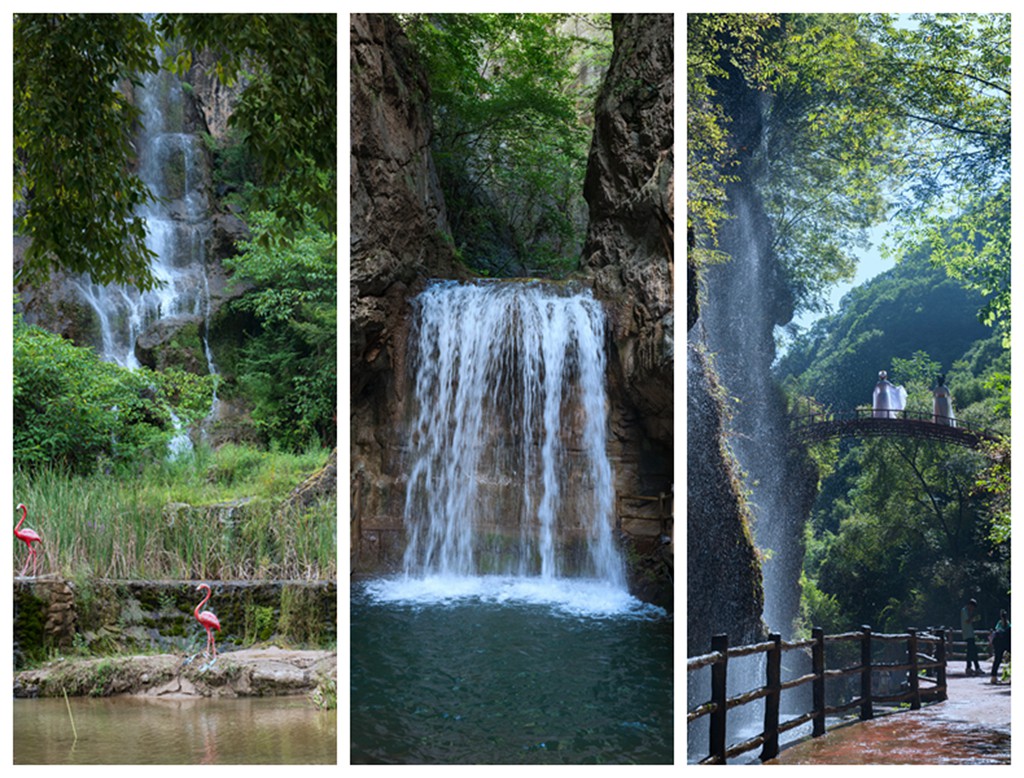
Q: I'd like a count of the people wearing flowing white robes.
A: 2